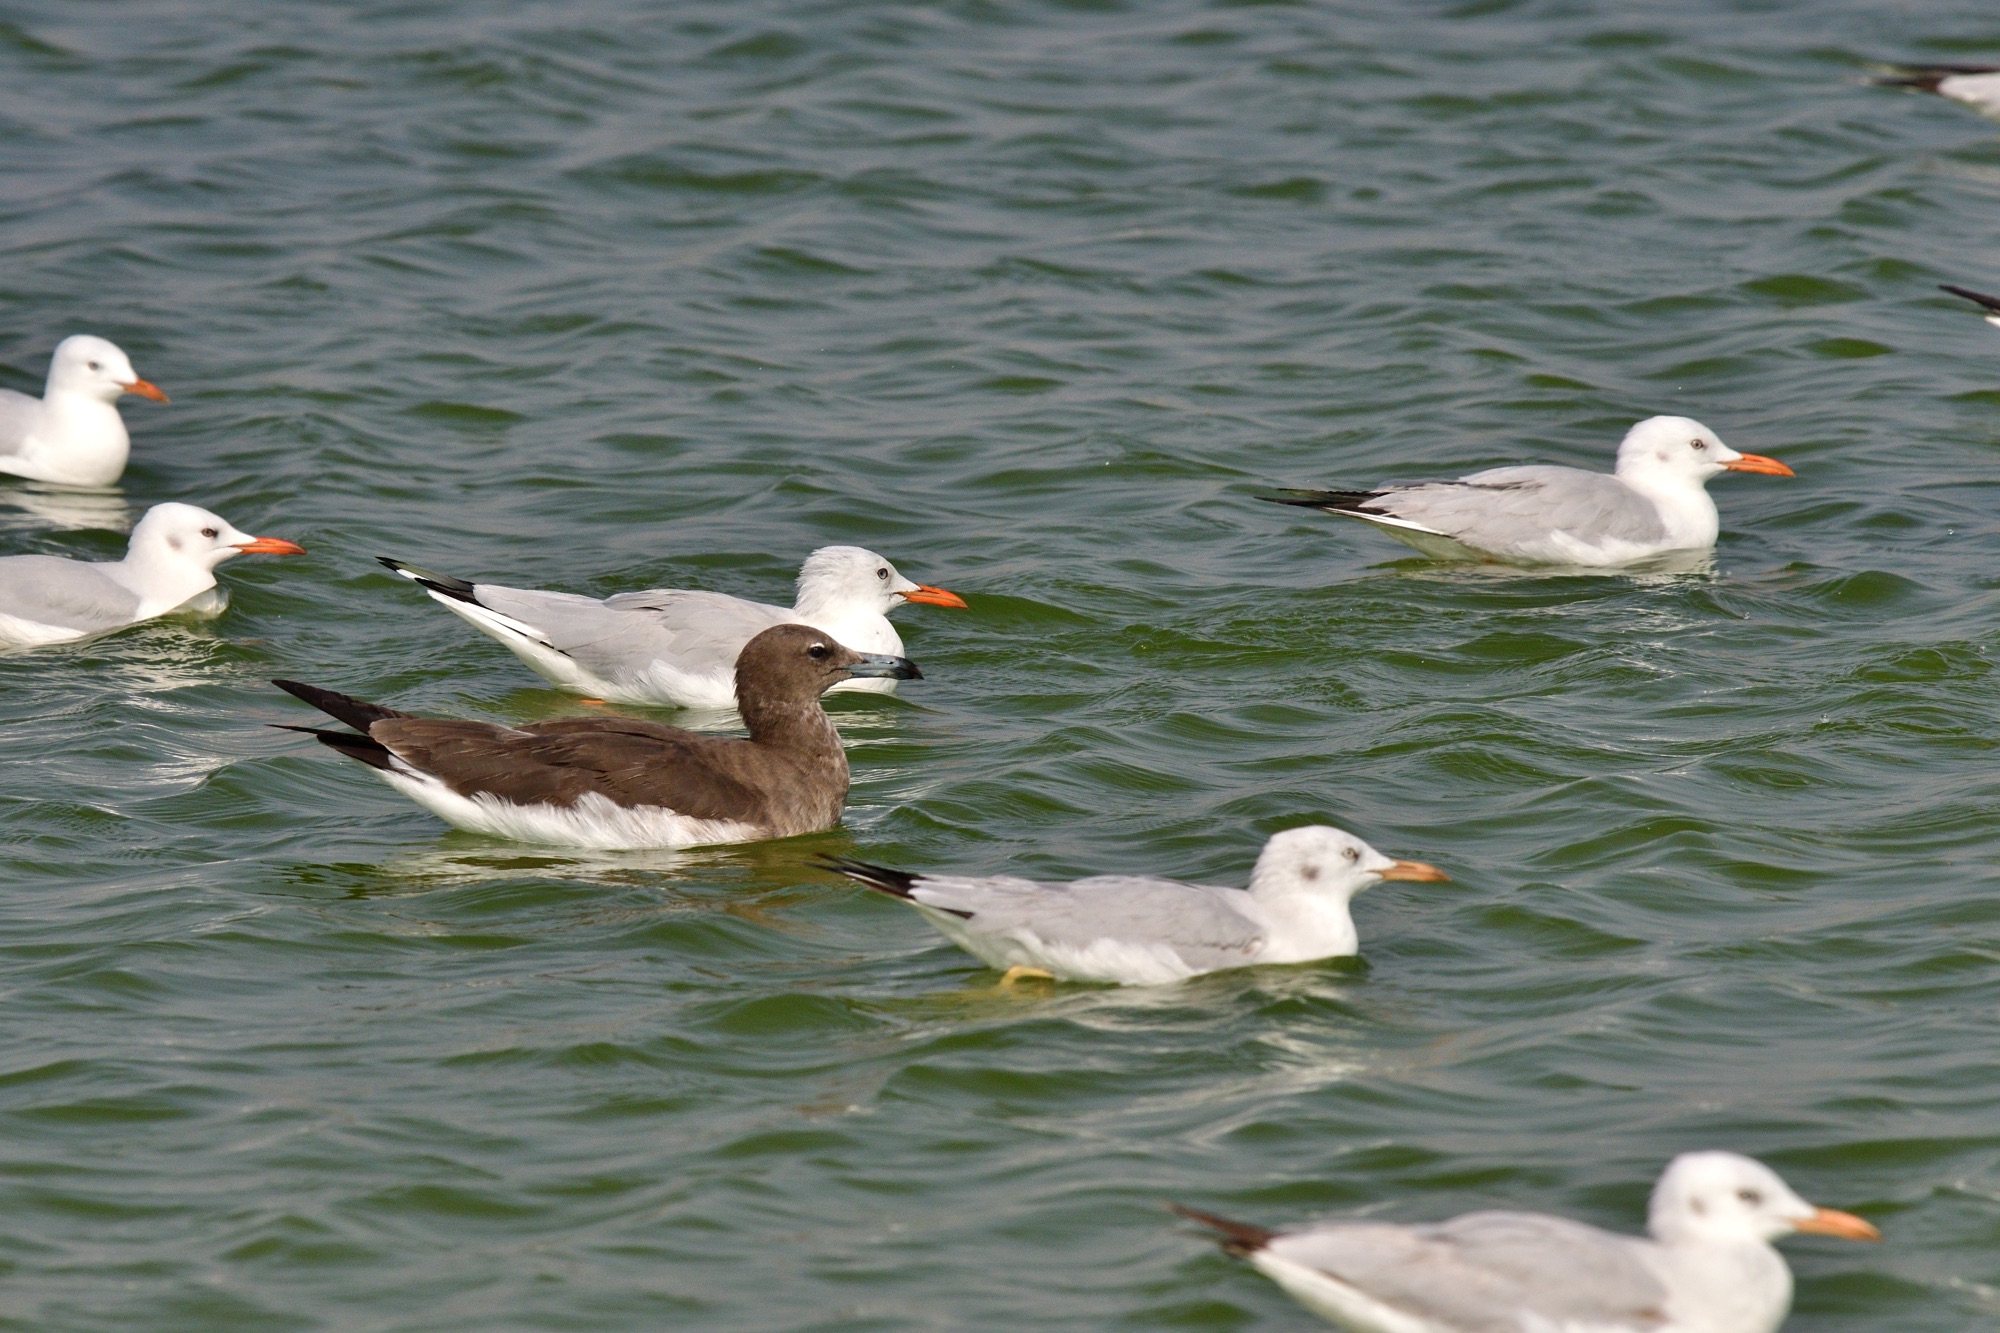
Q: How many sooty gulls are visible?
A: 1